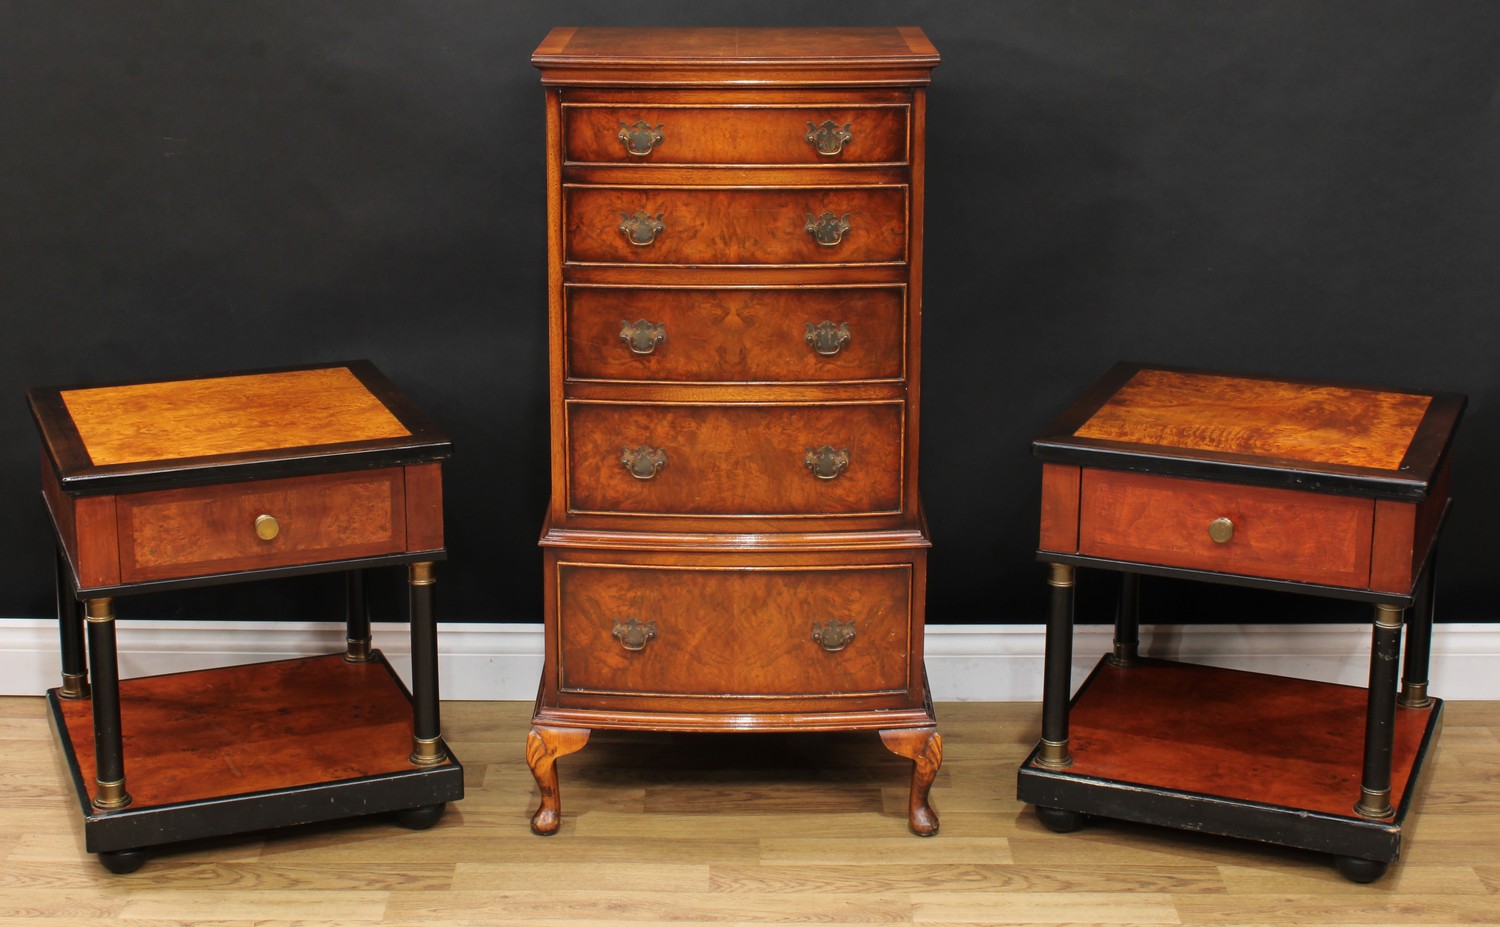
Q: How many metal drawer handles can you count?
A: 12